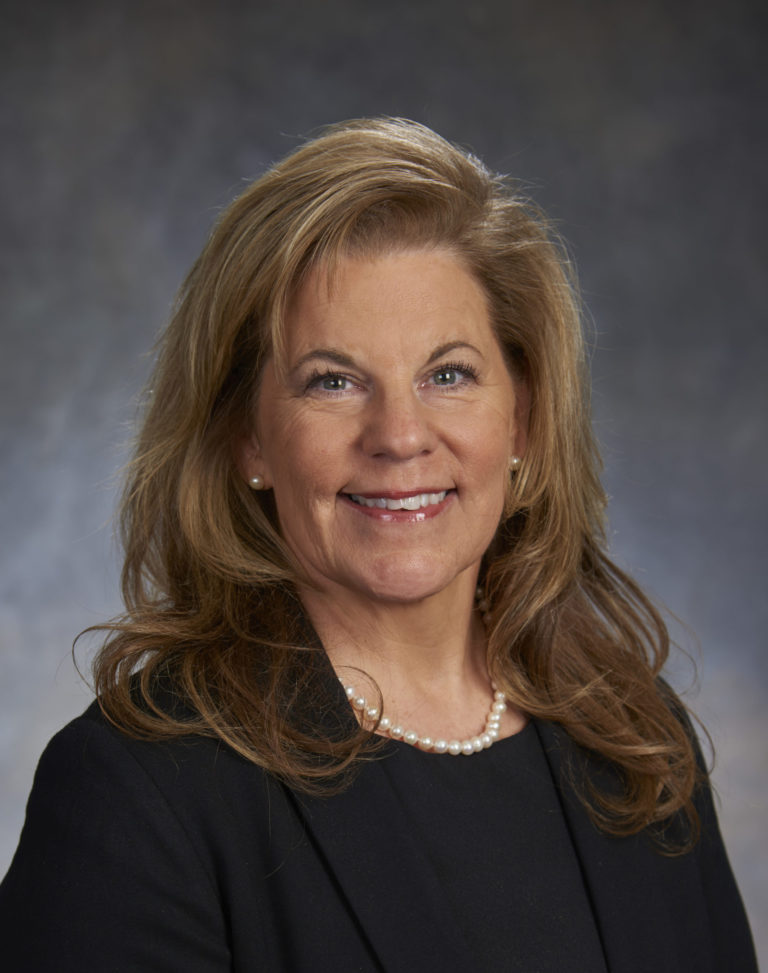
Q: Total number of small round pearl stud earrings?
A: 2